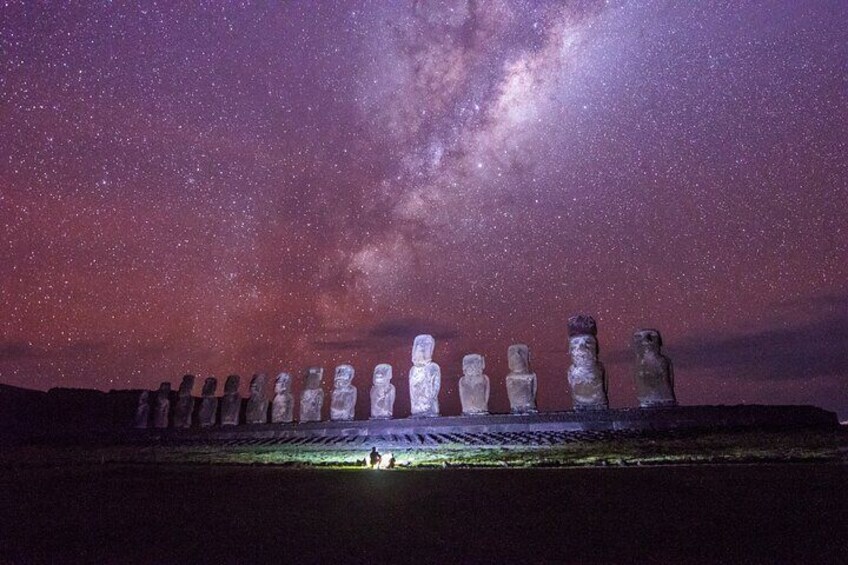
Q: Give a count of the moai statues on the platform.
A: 15